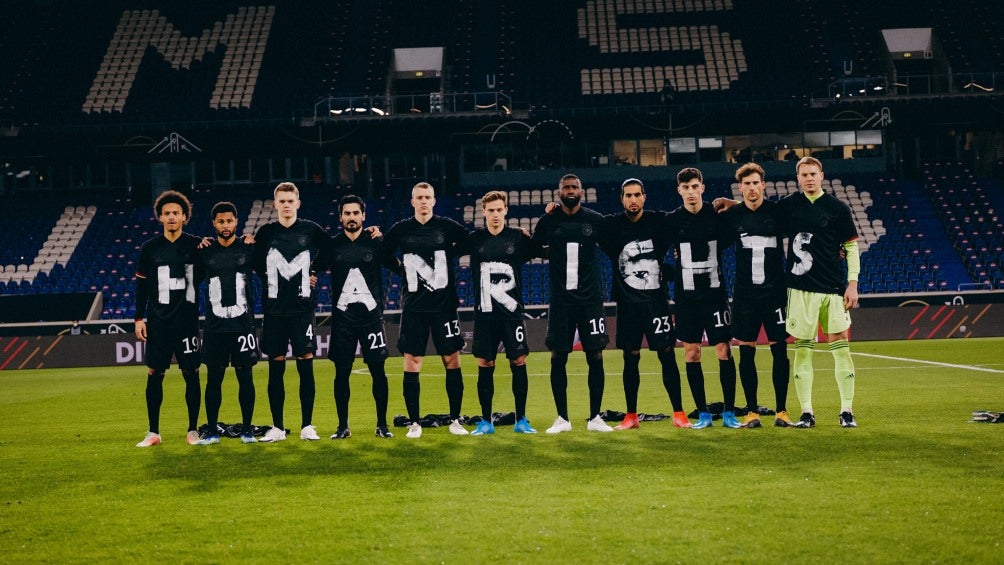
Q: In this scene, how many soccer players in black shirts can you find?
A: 11